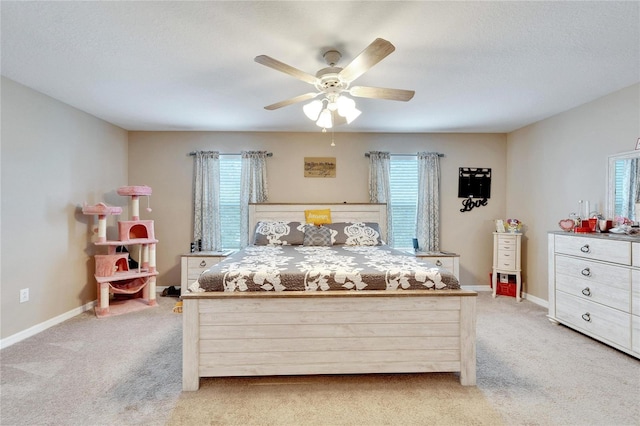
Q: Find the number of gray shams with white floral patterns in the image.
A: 2